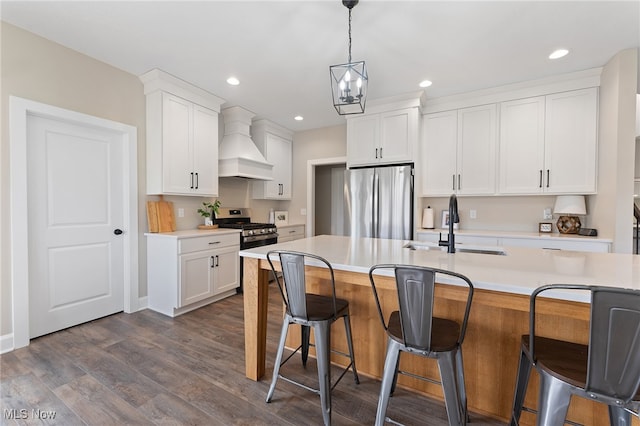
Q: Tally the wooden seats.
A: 3